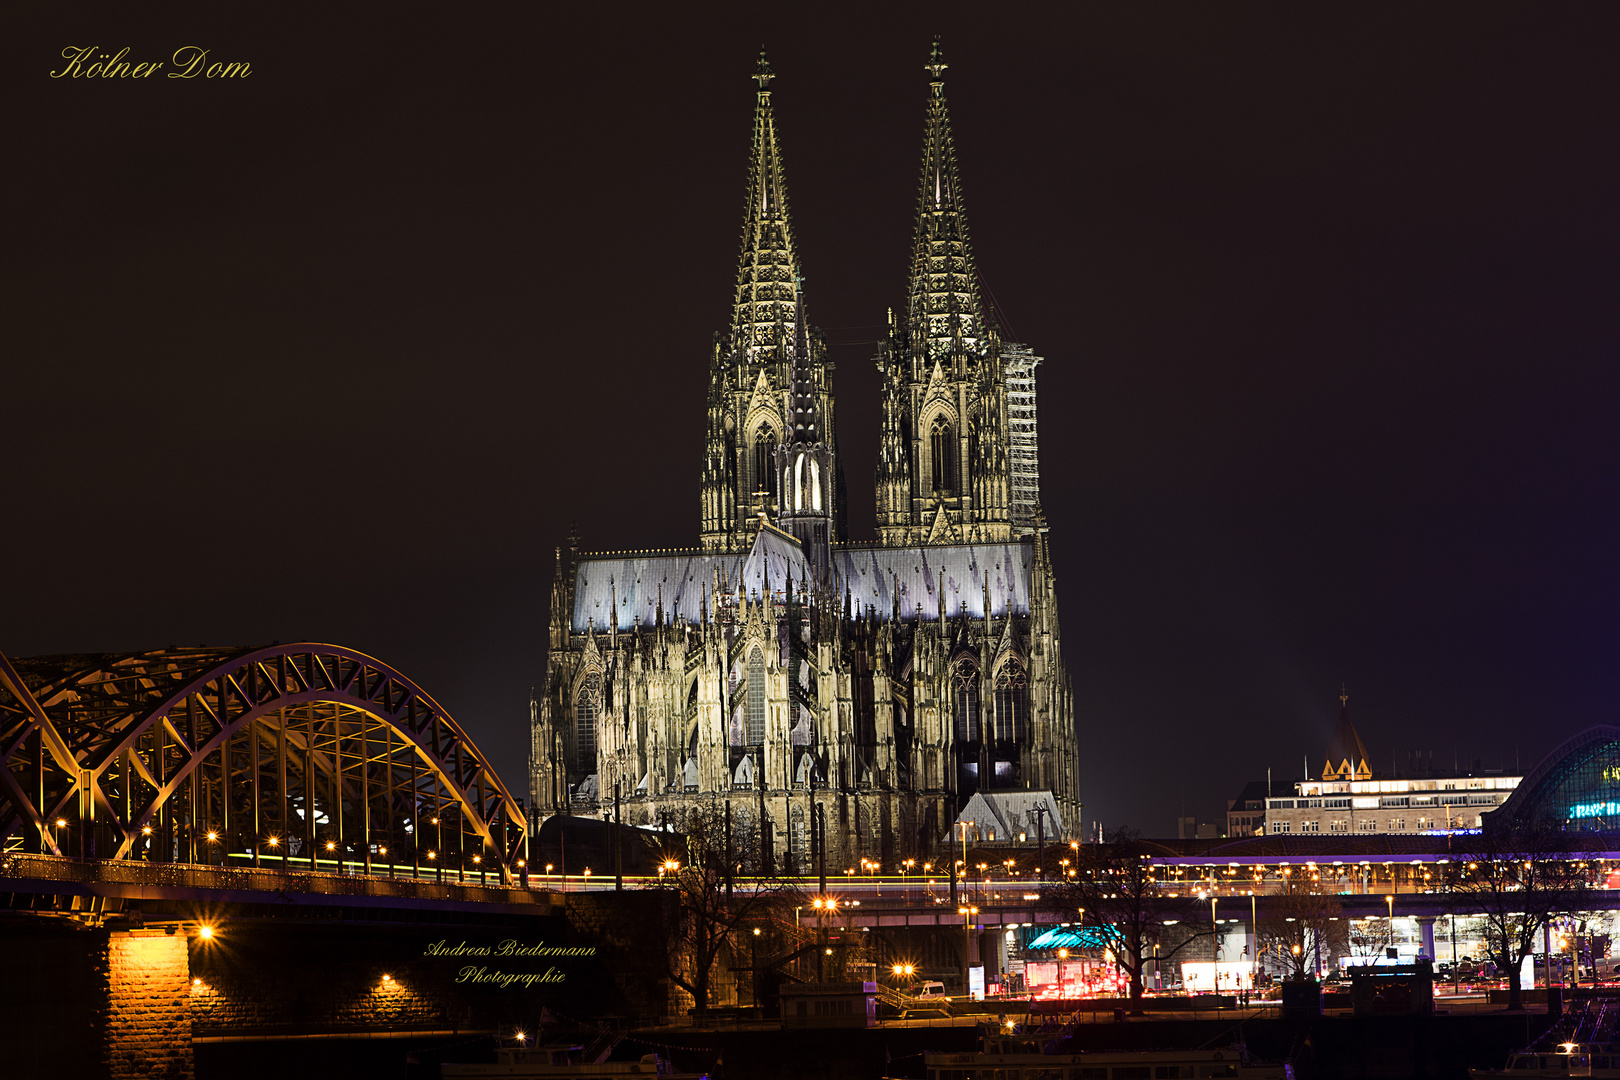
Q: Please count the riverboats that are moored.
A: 3